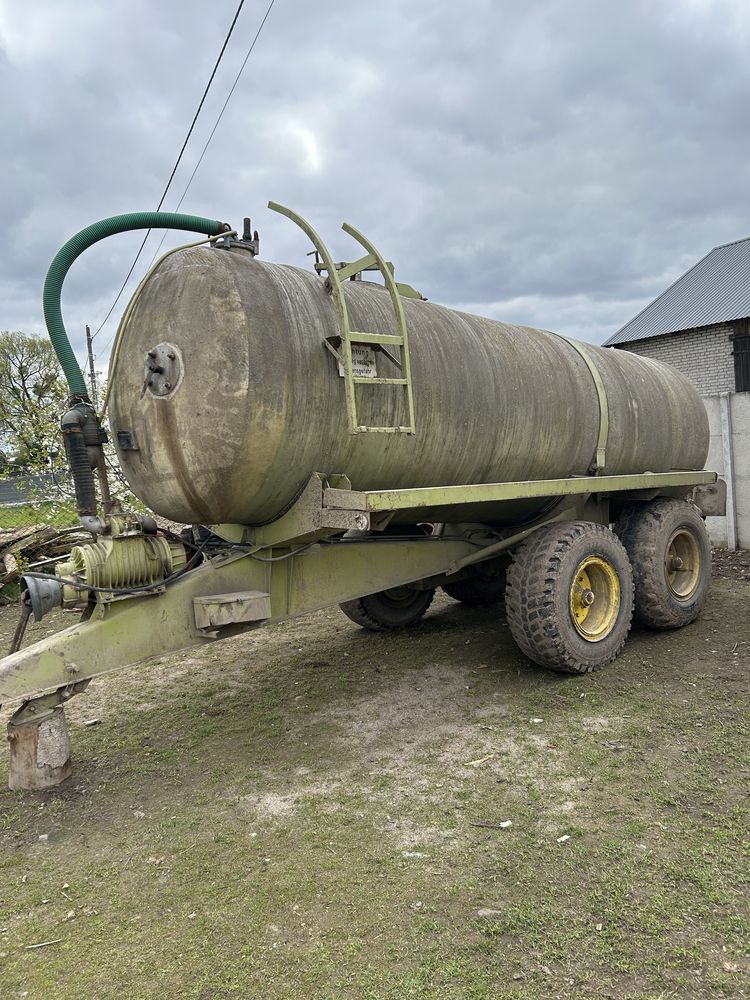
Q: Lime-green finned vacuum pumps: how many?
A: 1